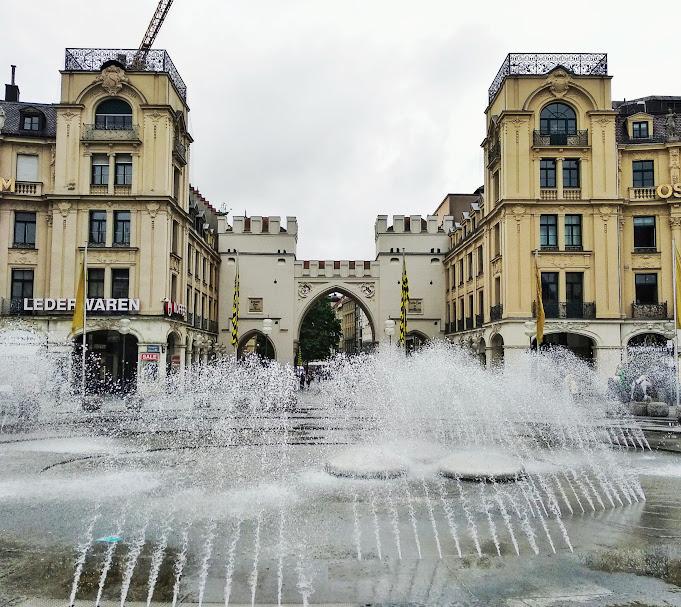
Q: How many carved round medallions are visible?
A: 2